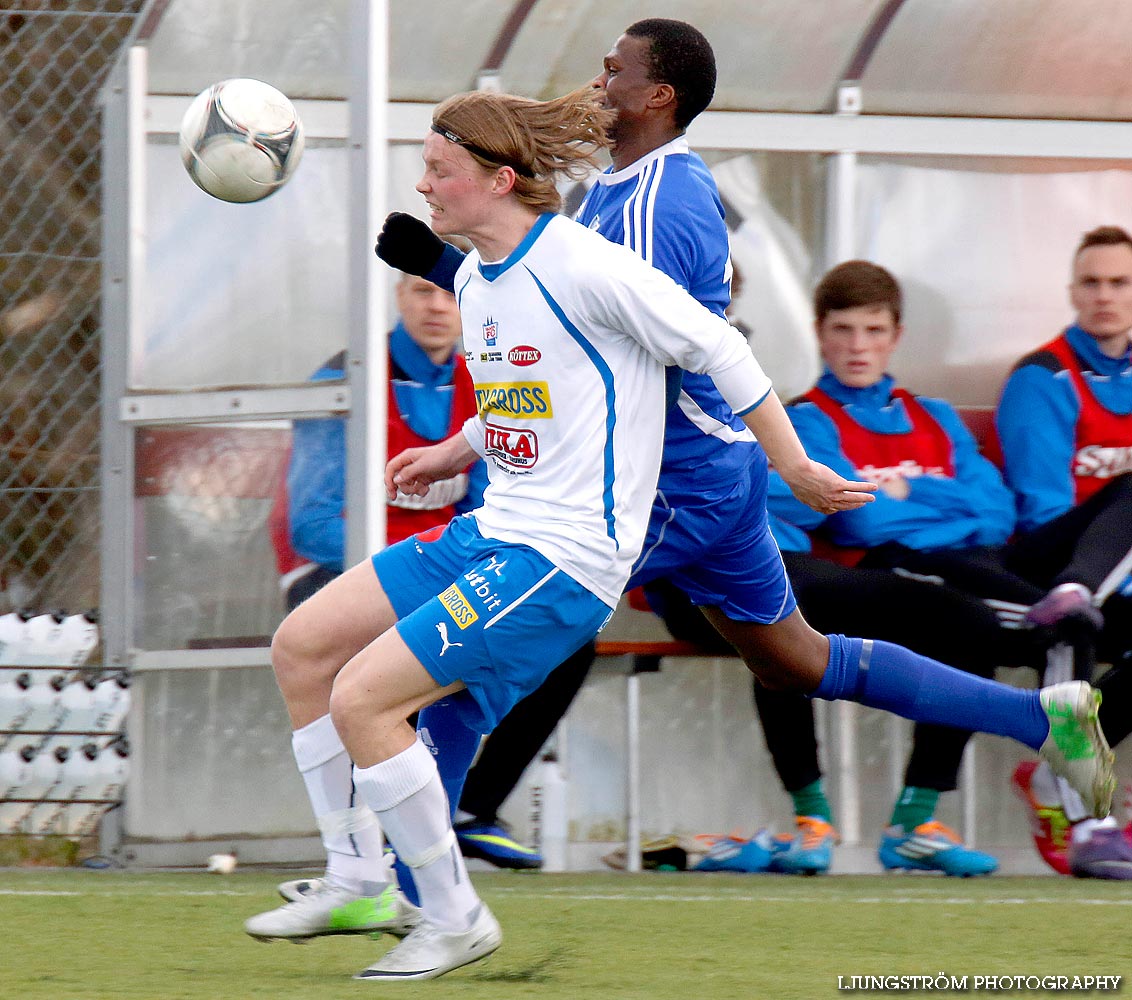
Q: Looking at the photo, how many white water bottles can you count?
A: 12